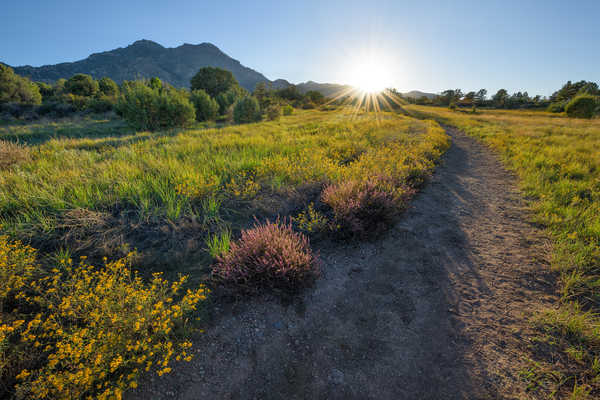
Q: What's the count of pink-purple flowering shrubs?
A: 2